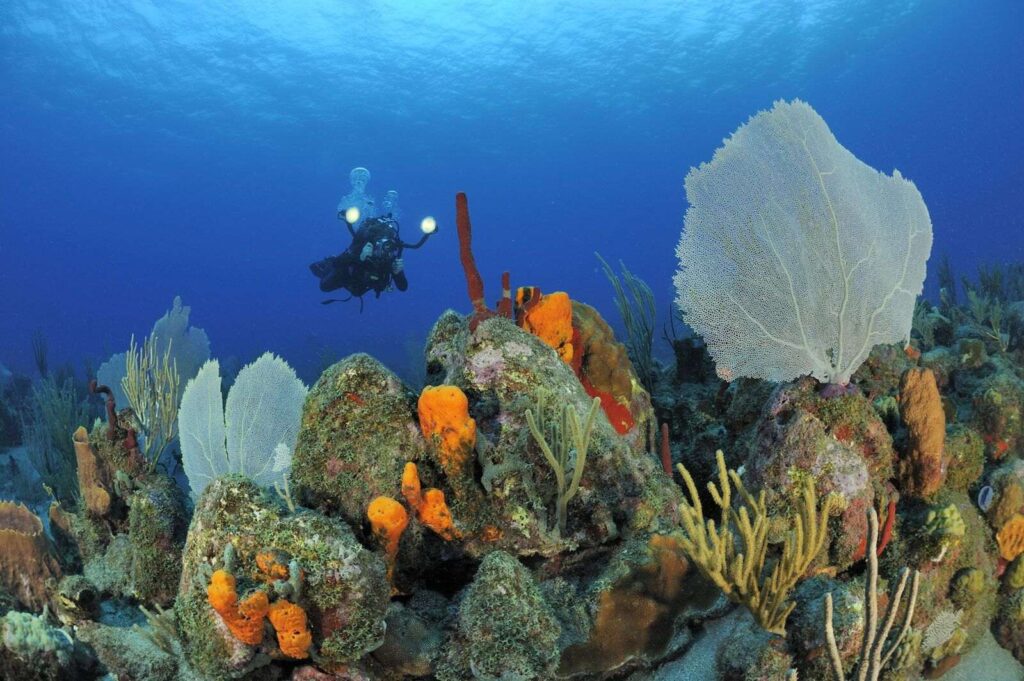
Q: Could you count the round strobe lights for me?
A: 2